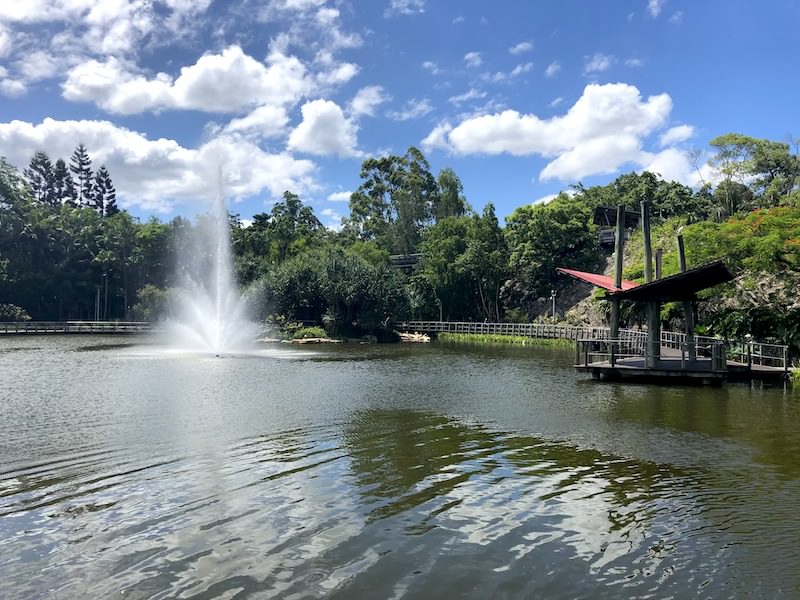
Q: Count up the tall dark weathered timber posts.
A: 4